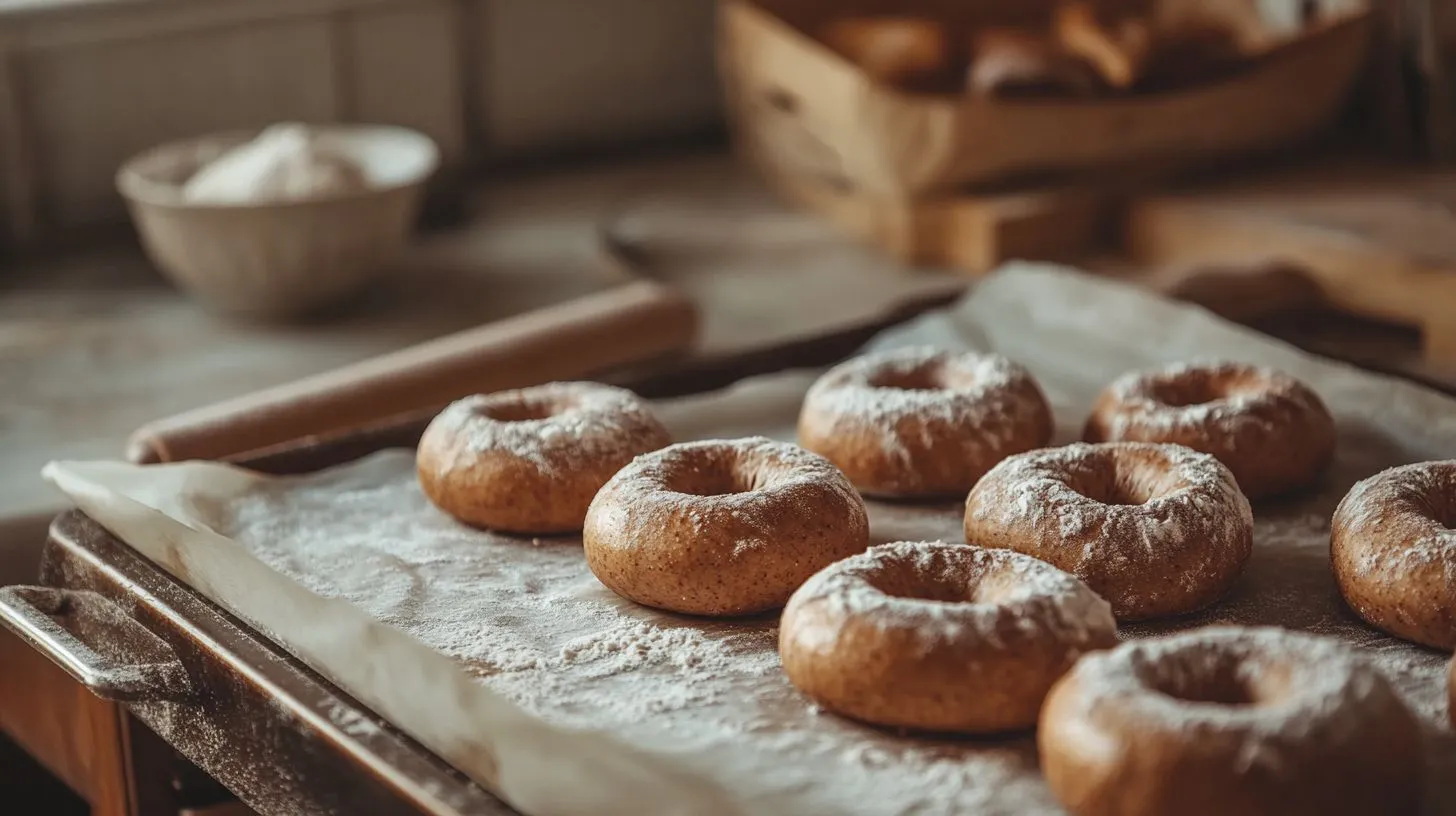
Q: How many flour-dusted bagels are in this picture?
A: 8